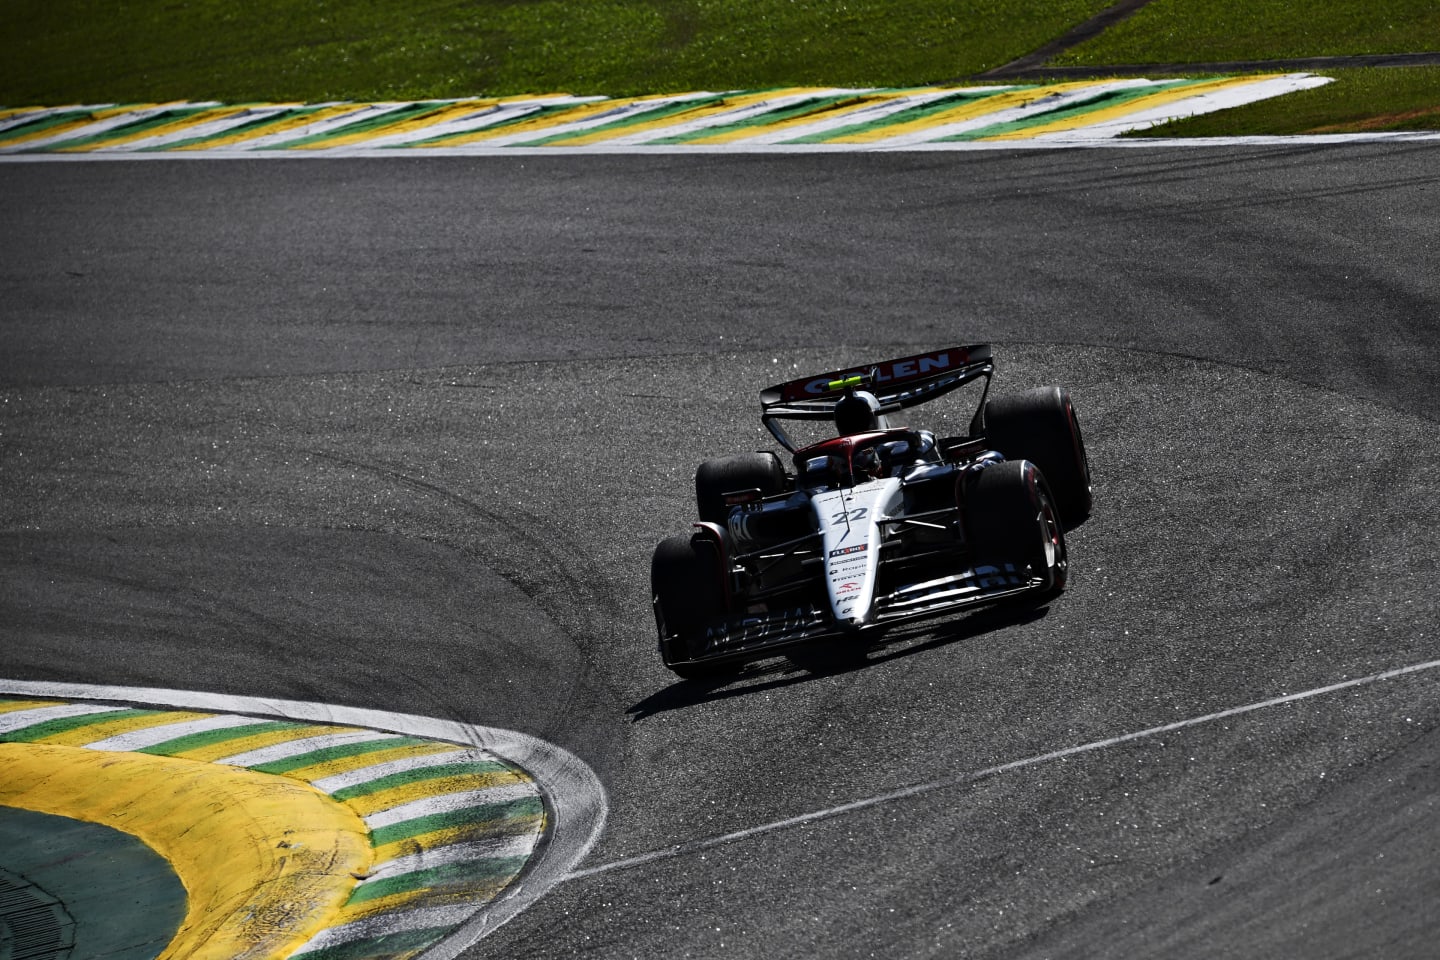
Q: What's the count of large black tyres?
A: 4